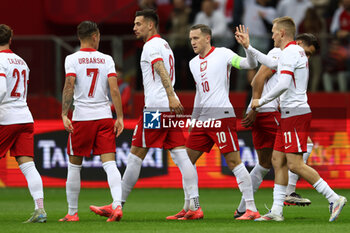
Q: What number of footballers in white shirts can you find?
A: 6